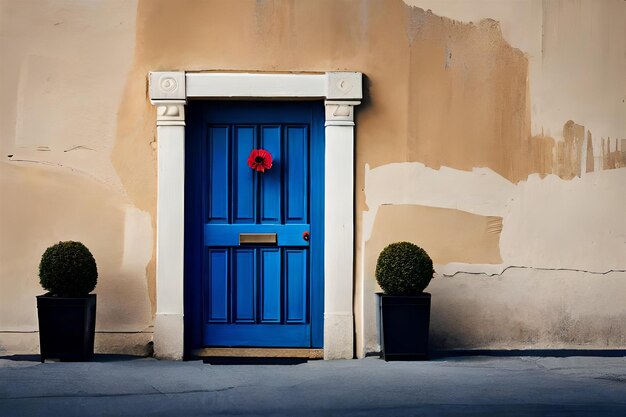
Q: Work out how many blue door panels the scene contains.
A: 8